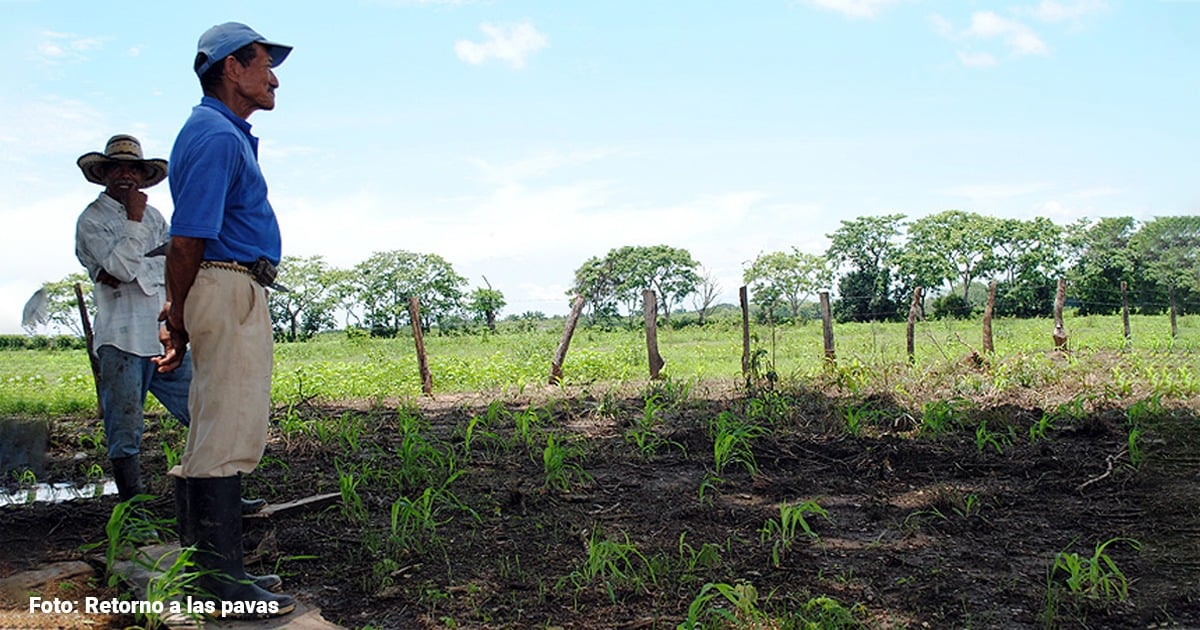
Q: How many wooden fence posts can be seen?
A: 11